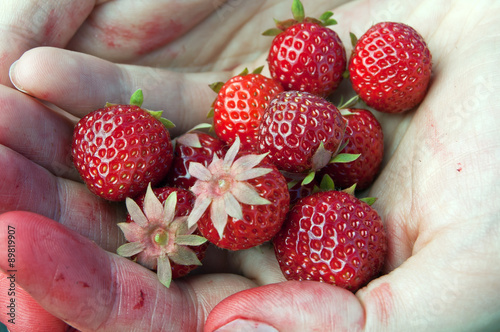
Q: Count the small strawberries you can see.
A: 10